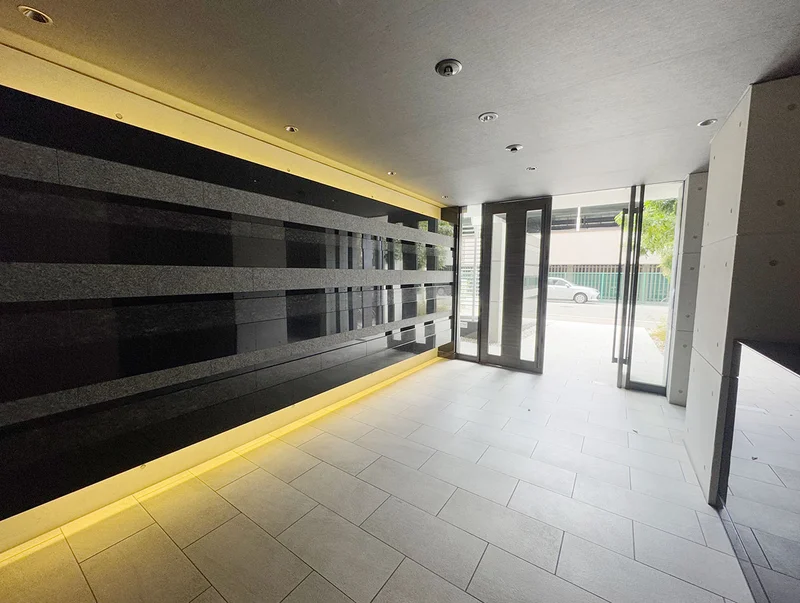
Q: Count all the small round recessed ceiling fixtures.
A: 9